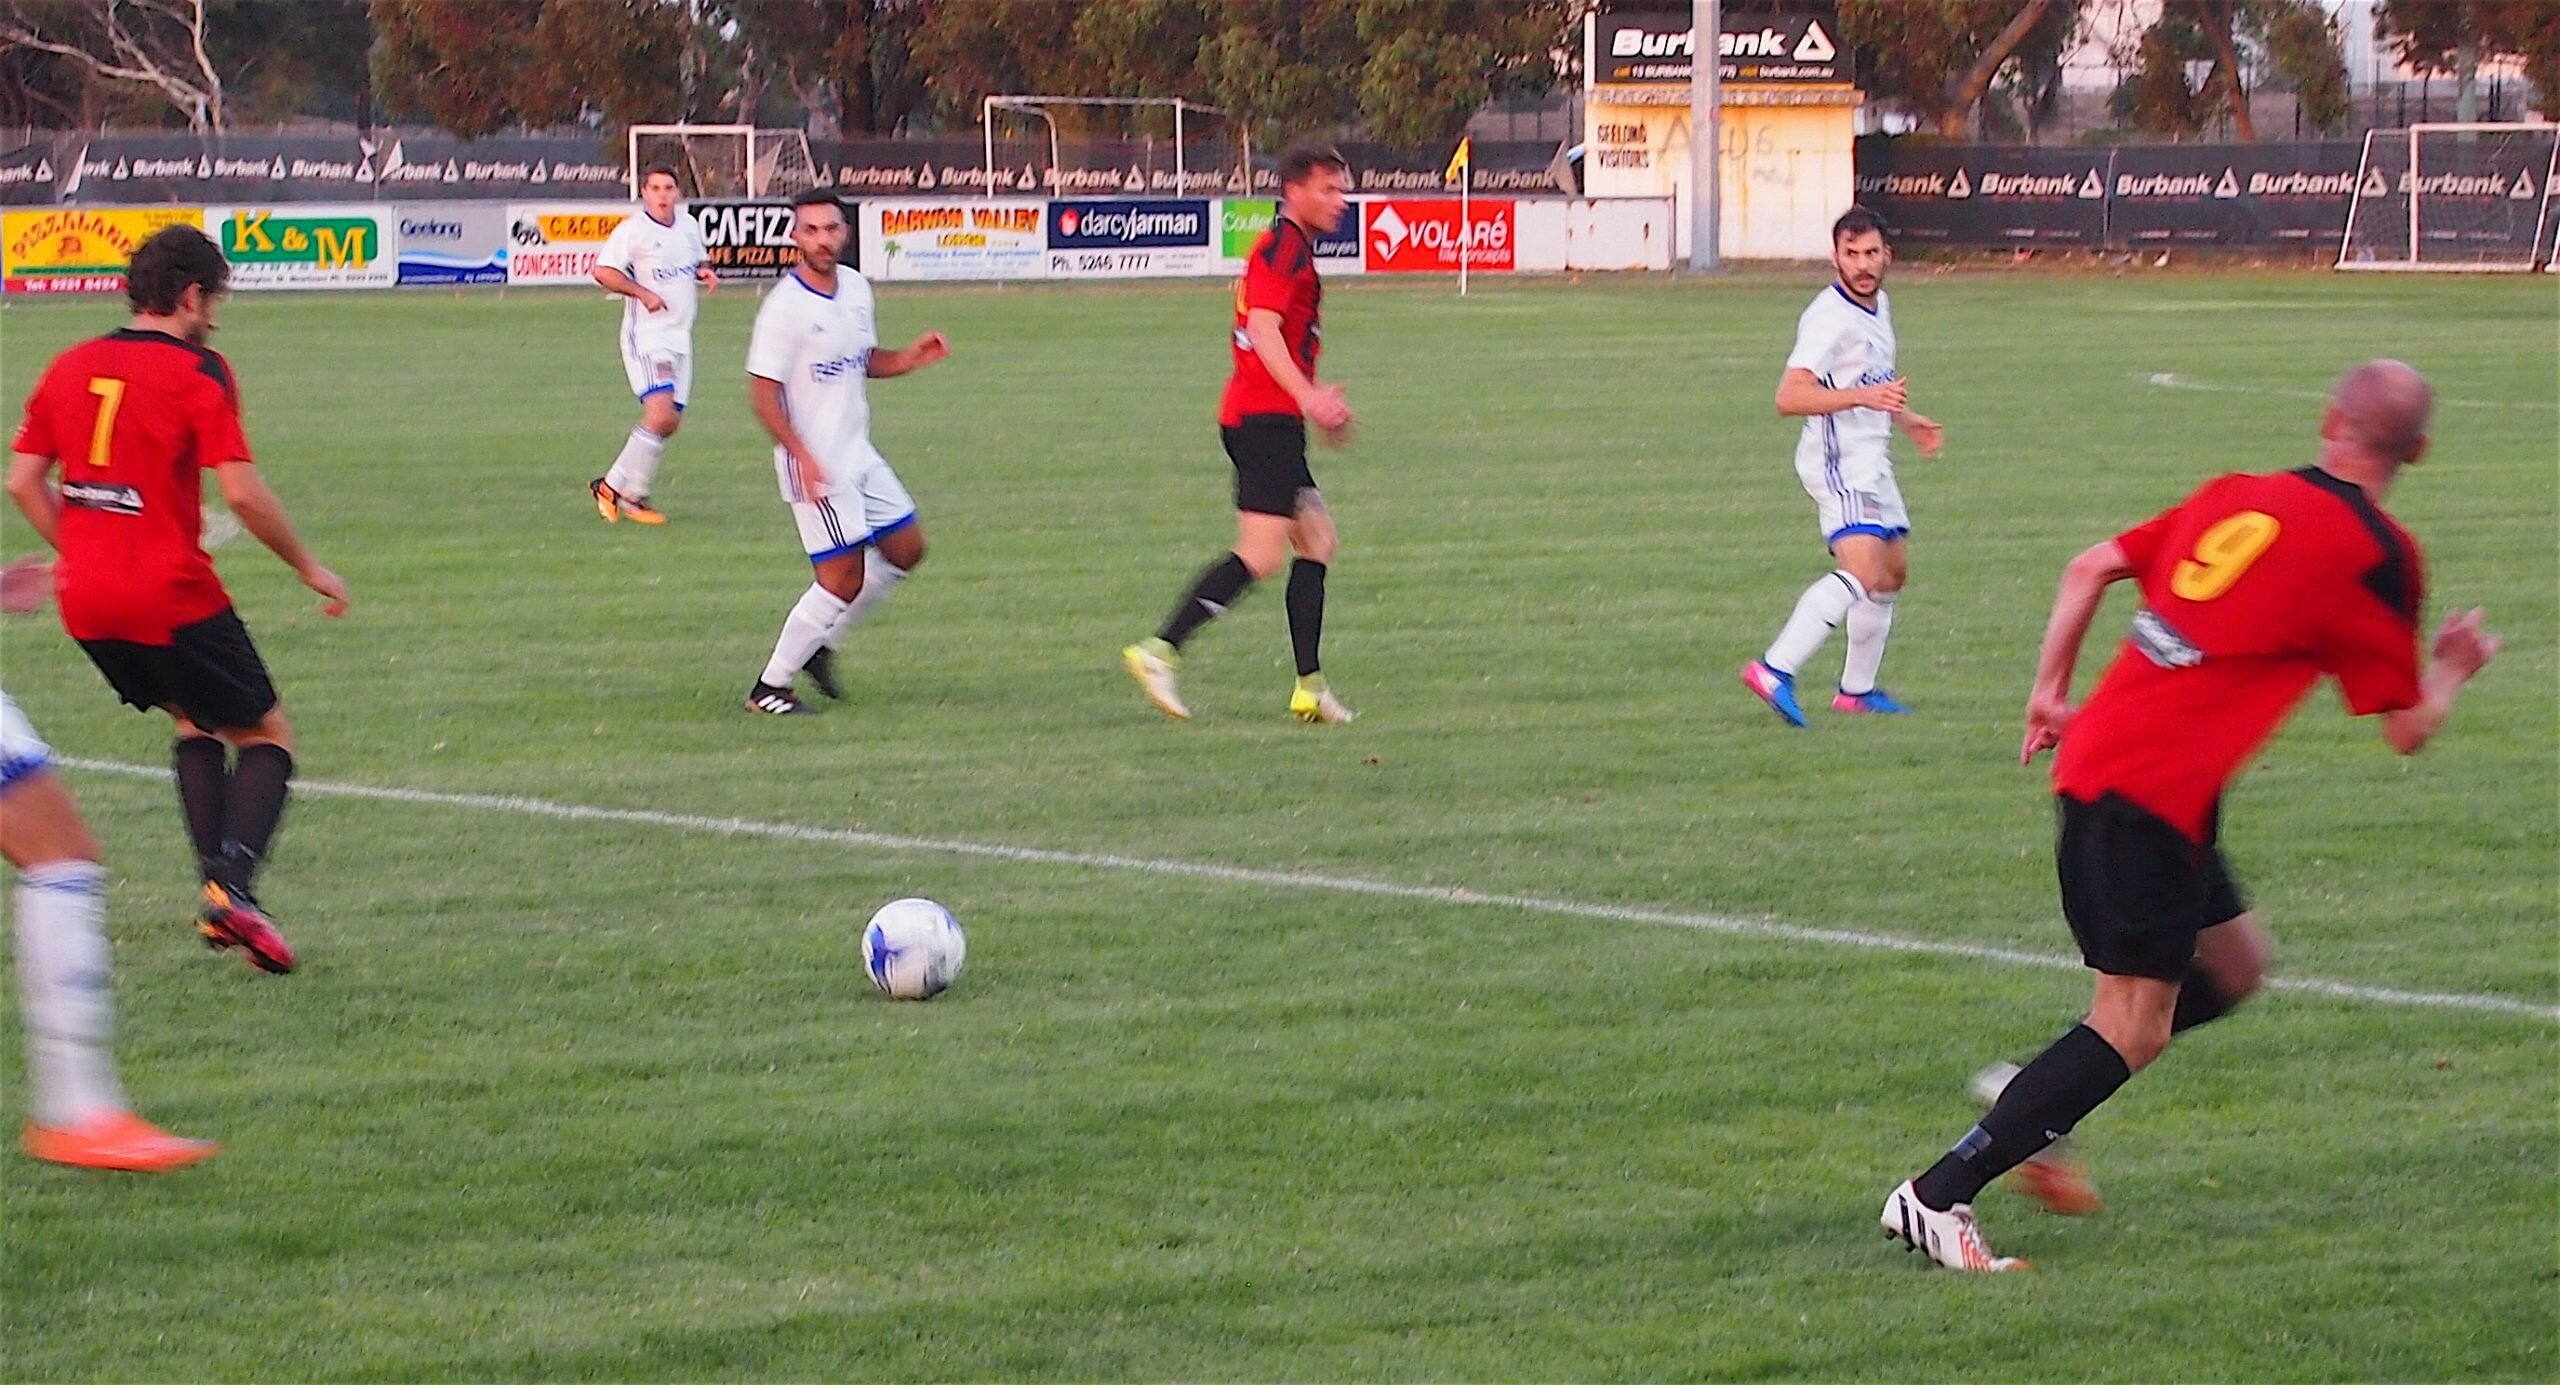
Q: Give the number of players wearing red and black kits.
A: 3